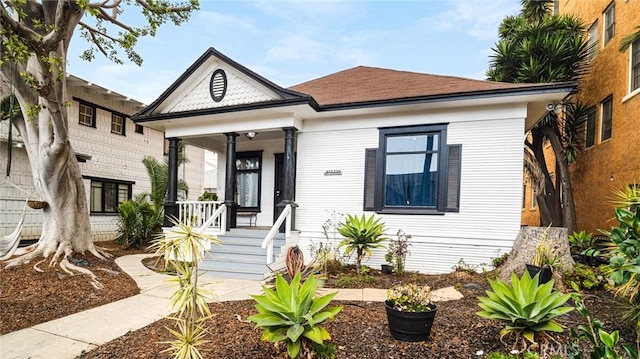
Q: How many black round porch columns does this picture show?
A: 3